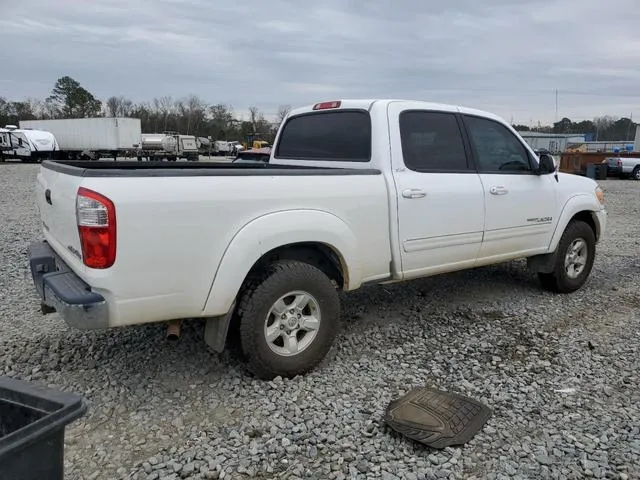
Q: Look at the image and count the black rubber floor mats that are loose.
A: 1